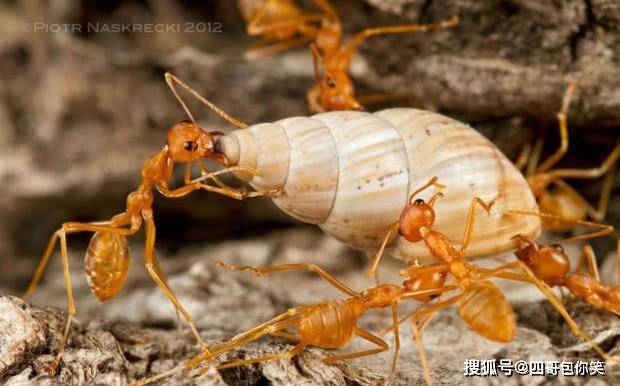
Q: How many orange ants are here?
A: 6